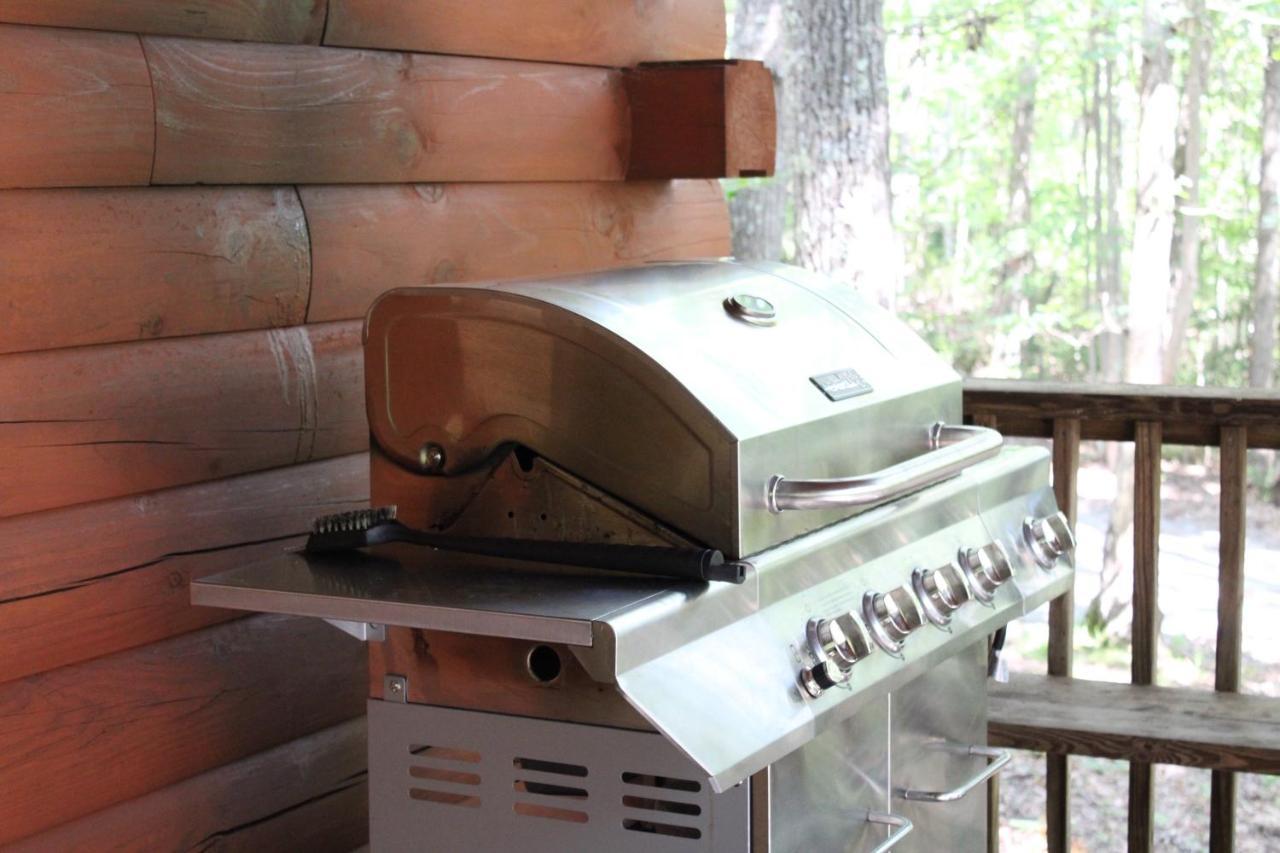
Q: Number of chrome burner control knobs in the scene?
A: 5